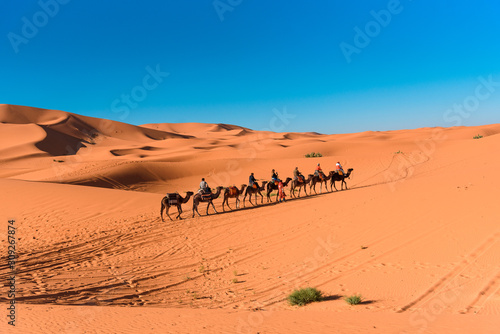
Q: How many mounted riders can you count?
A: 6